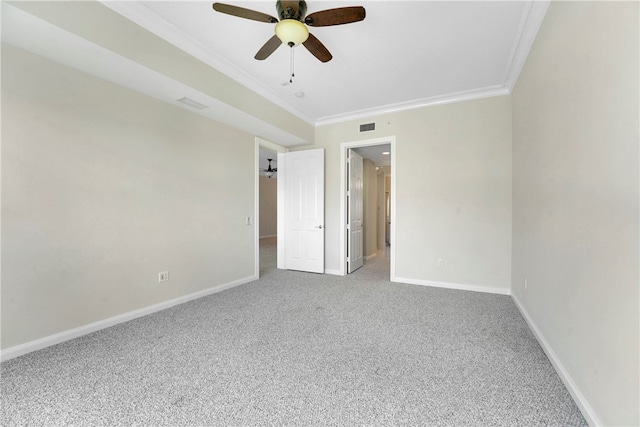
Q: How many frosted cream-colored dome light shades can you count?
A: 1